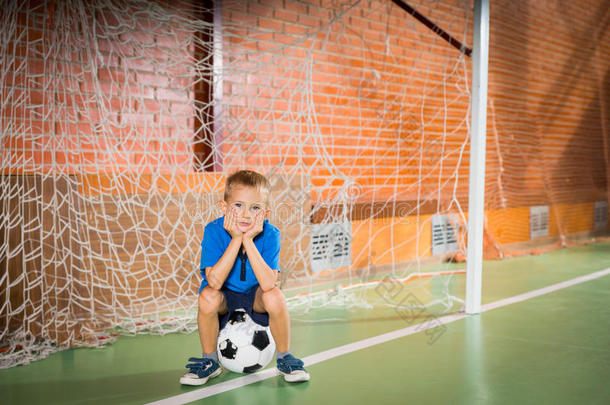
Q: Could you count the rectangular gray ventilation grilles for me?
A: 4